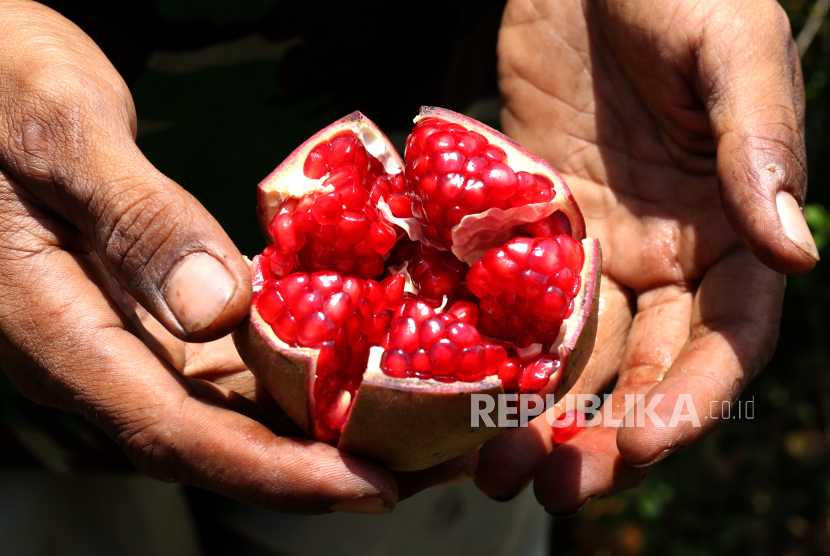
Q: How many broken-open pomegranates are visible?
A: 1